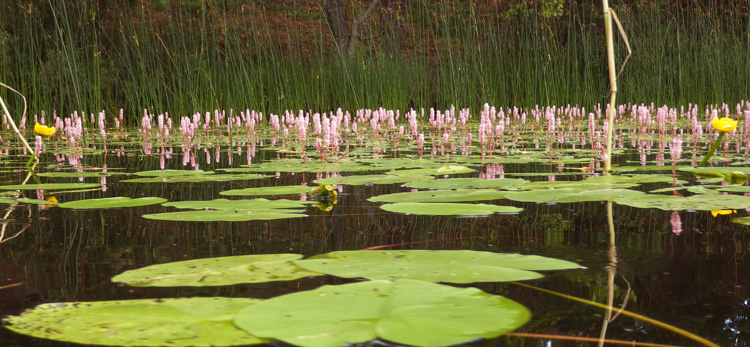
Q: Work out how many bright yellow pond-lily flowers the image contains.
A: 2